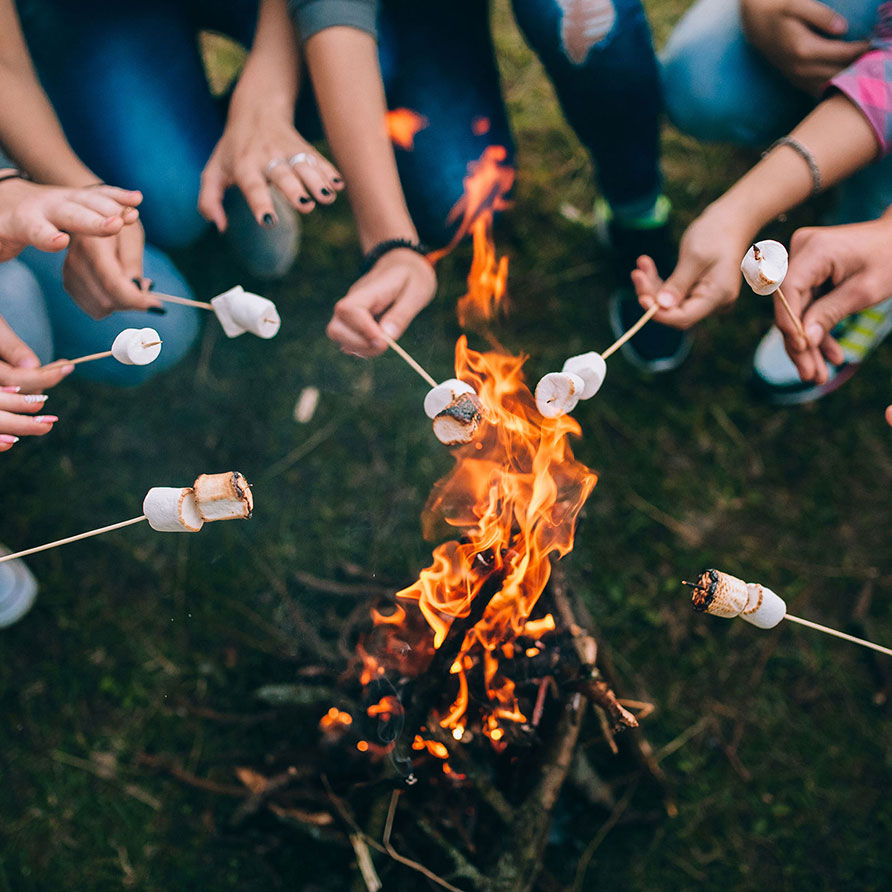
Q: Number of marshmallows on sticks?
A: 12